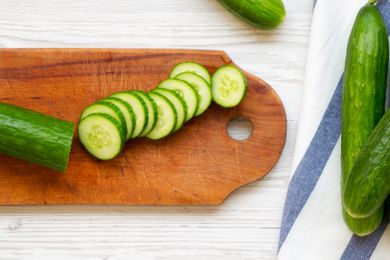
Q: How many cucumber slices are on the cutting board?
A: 11